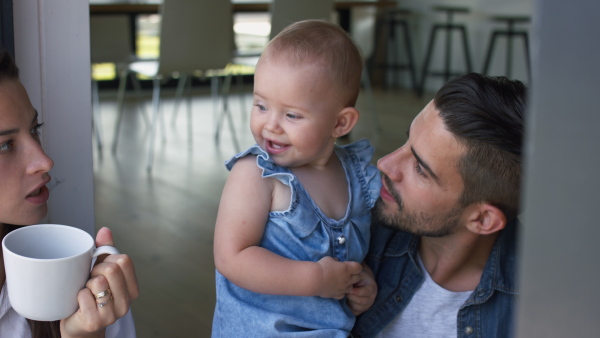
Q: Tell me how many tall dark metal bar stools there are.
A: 3